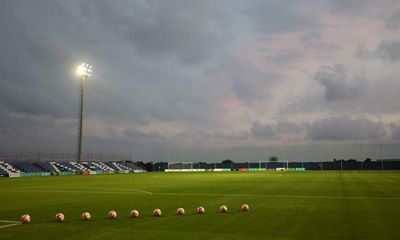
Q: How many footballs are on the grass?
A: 10